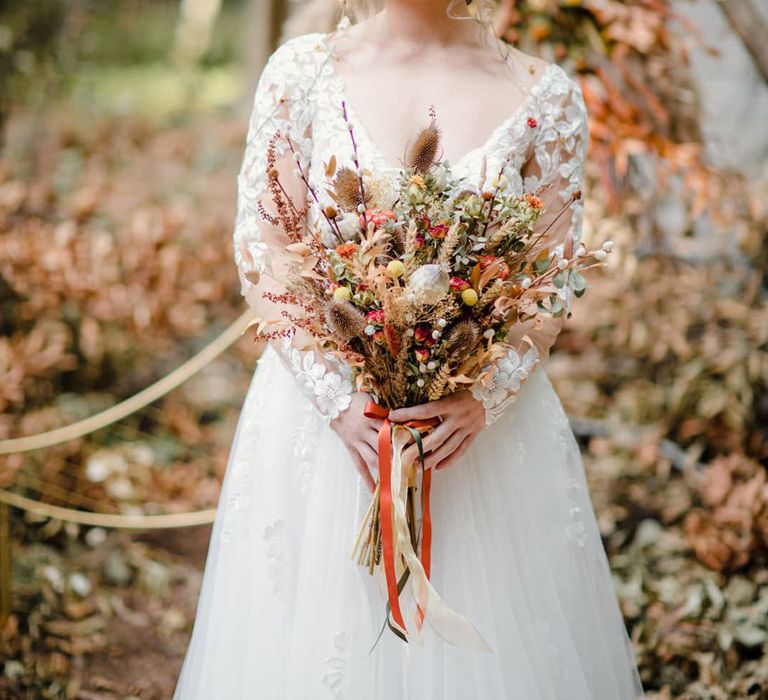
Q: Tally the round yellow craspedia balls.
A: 3